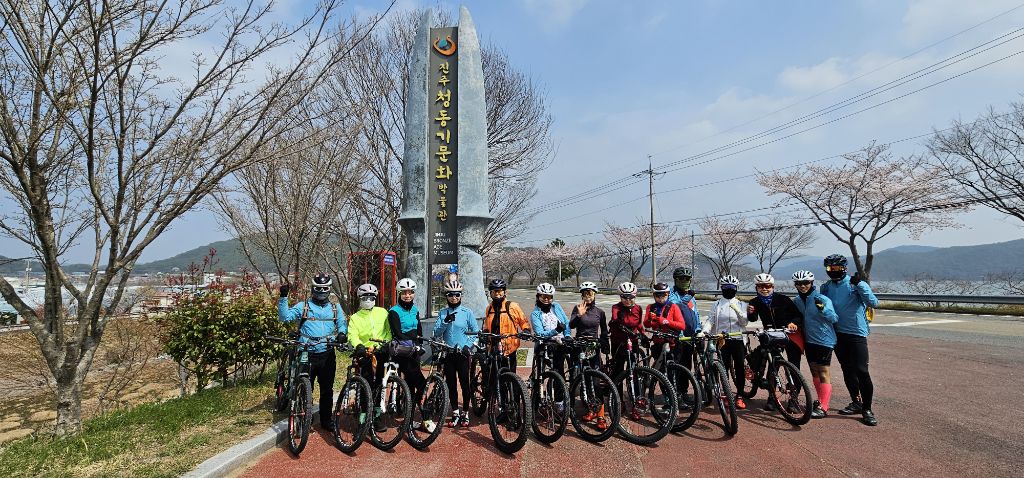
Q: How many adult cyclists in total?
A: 14